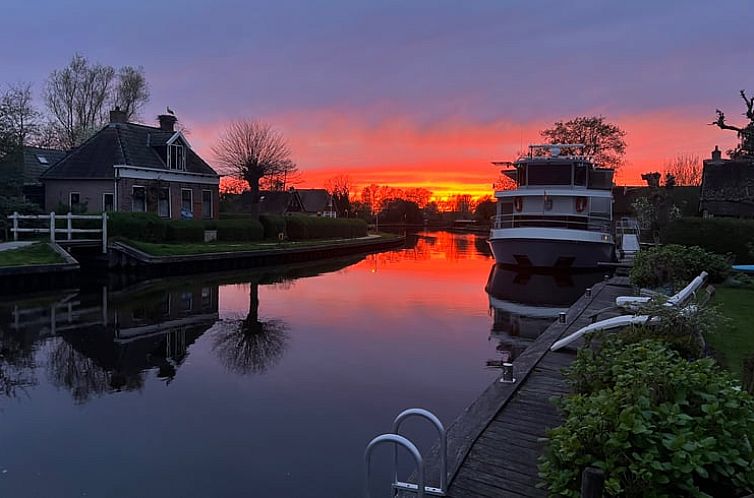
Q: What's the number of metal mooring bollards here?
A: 4